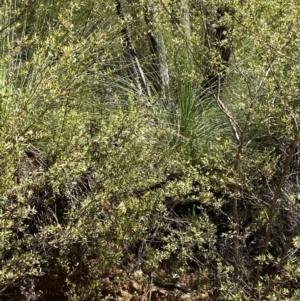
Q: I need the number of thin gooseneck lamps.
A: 0